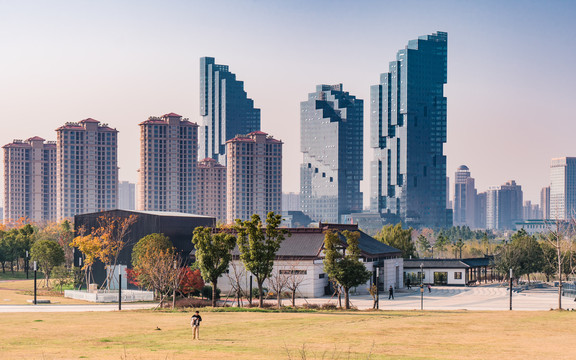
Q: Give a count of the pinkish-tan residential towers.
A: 5